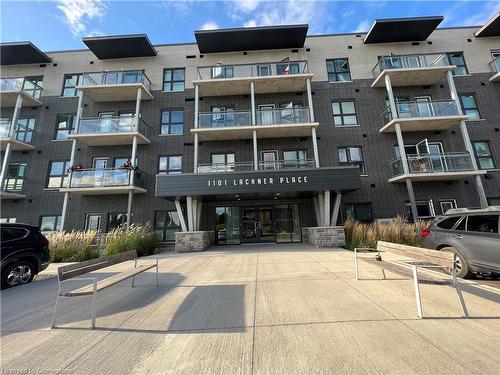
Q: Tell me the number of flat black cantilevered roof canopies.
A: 5